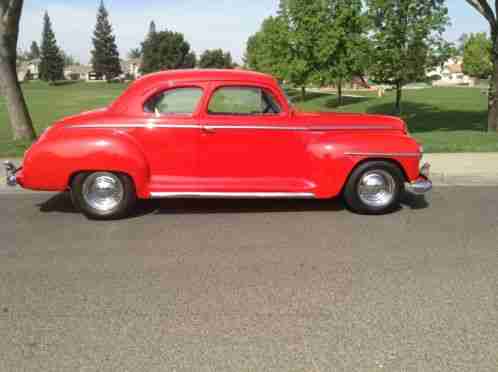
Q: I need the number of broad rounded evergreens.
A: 2